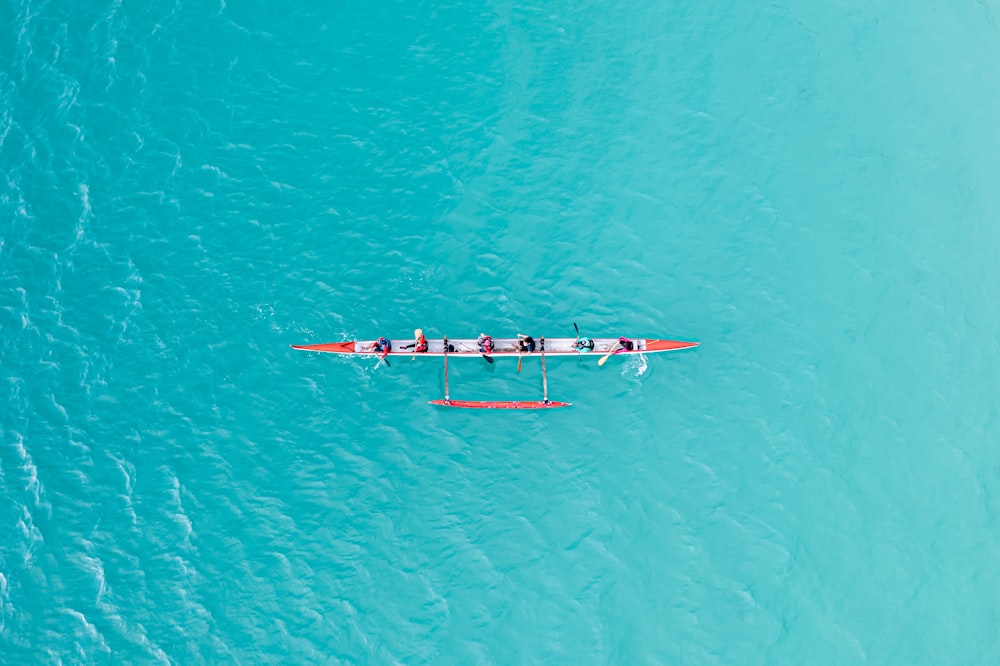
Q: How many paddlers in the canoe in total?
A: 6